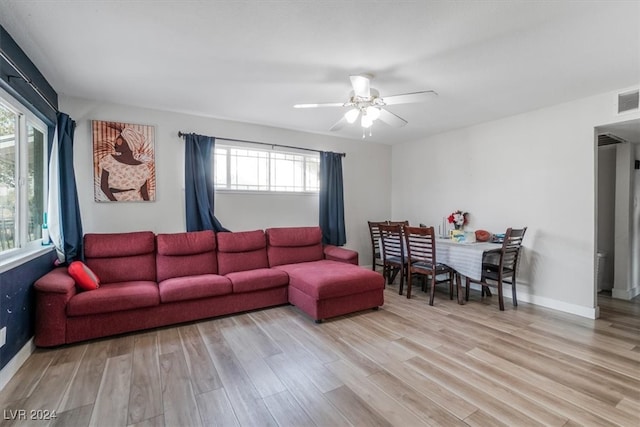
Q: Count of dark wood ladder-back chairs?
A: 5